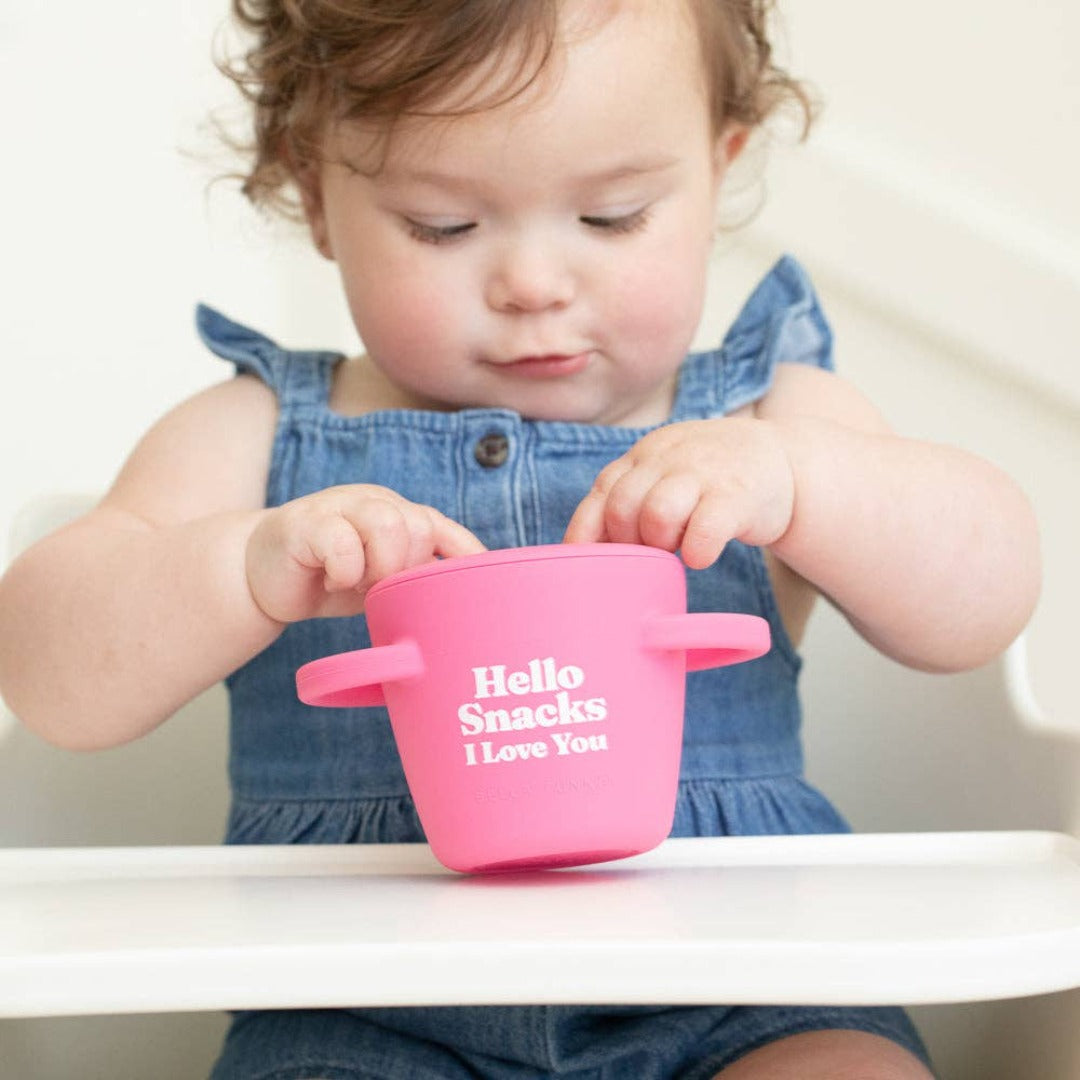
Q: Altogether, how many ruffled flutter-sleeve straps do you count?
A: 2